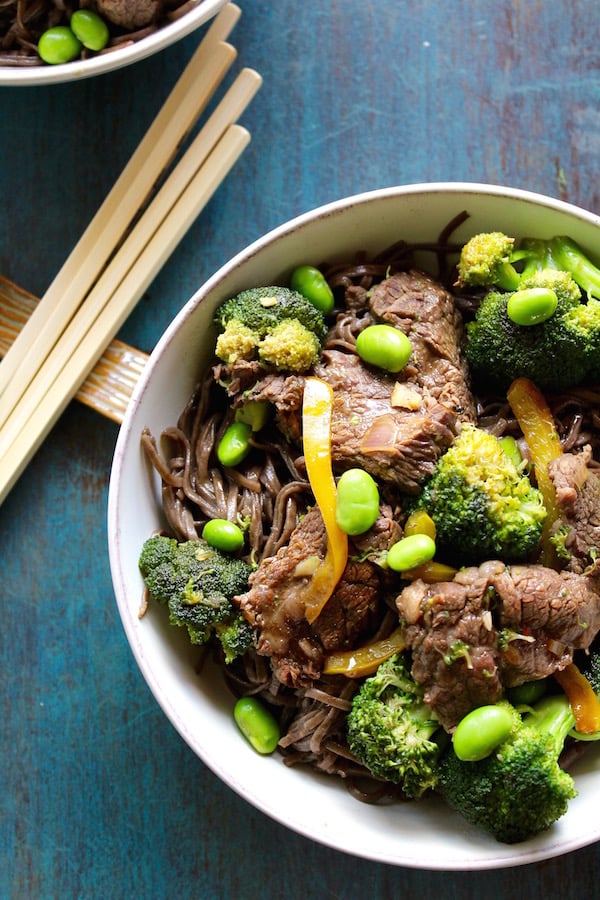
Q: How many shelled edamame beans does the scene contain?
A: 11